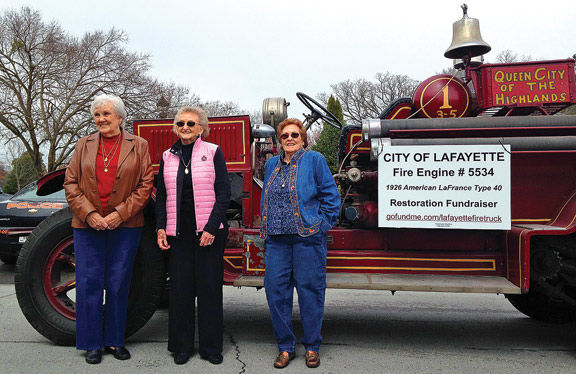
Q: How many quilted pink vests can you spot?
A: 1